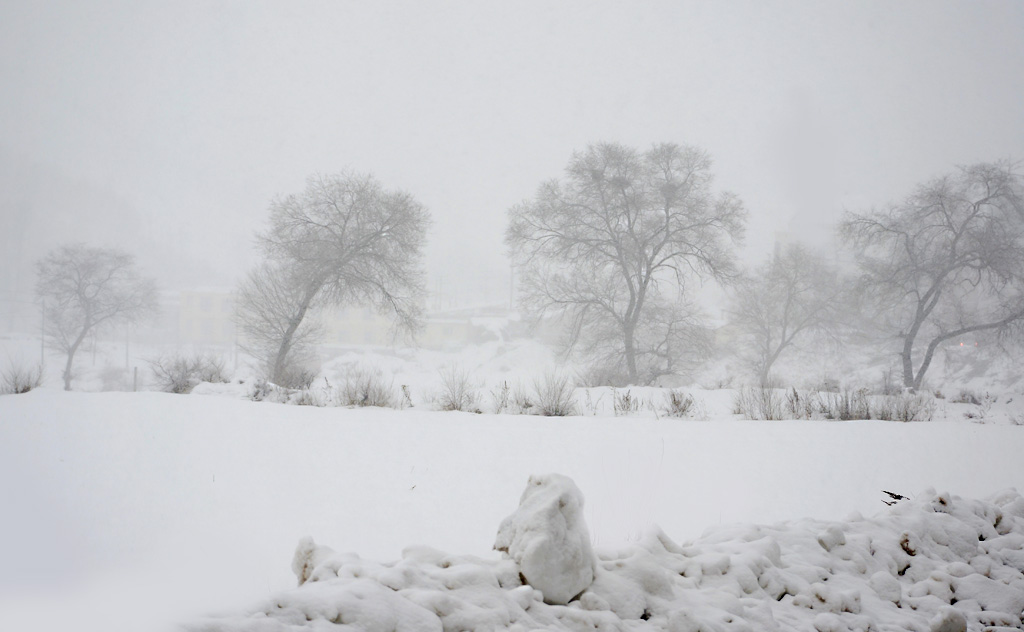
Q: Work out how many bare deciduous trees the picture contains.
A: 5